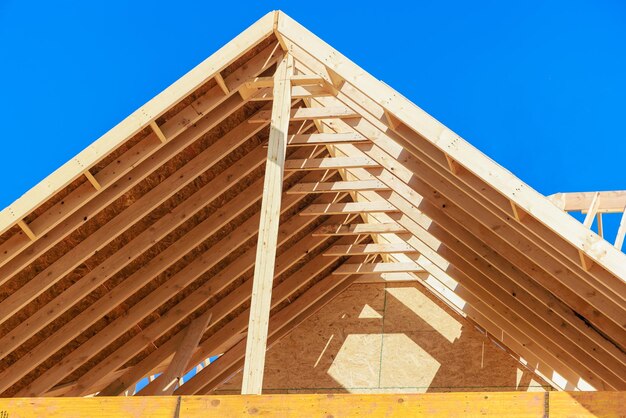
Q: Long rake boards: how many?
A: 2